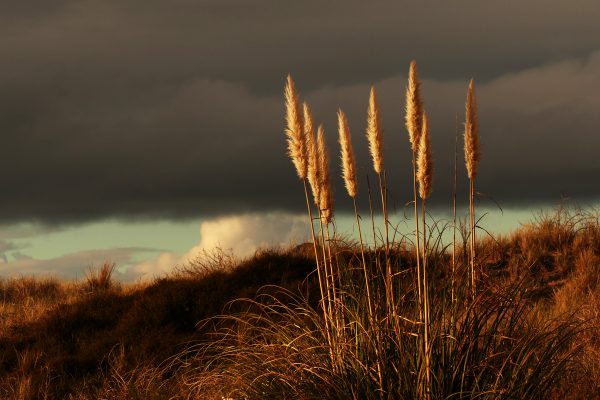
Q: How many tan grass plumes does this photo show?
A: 8